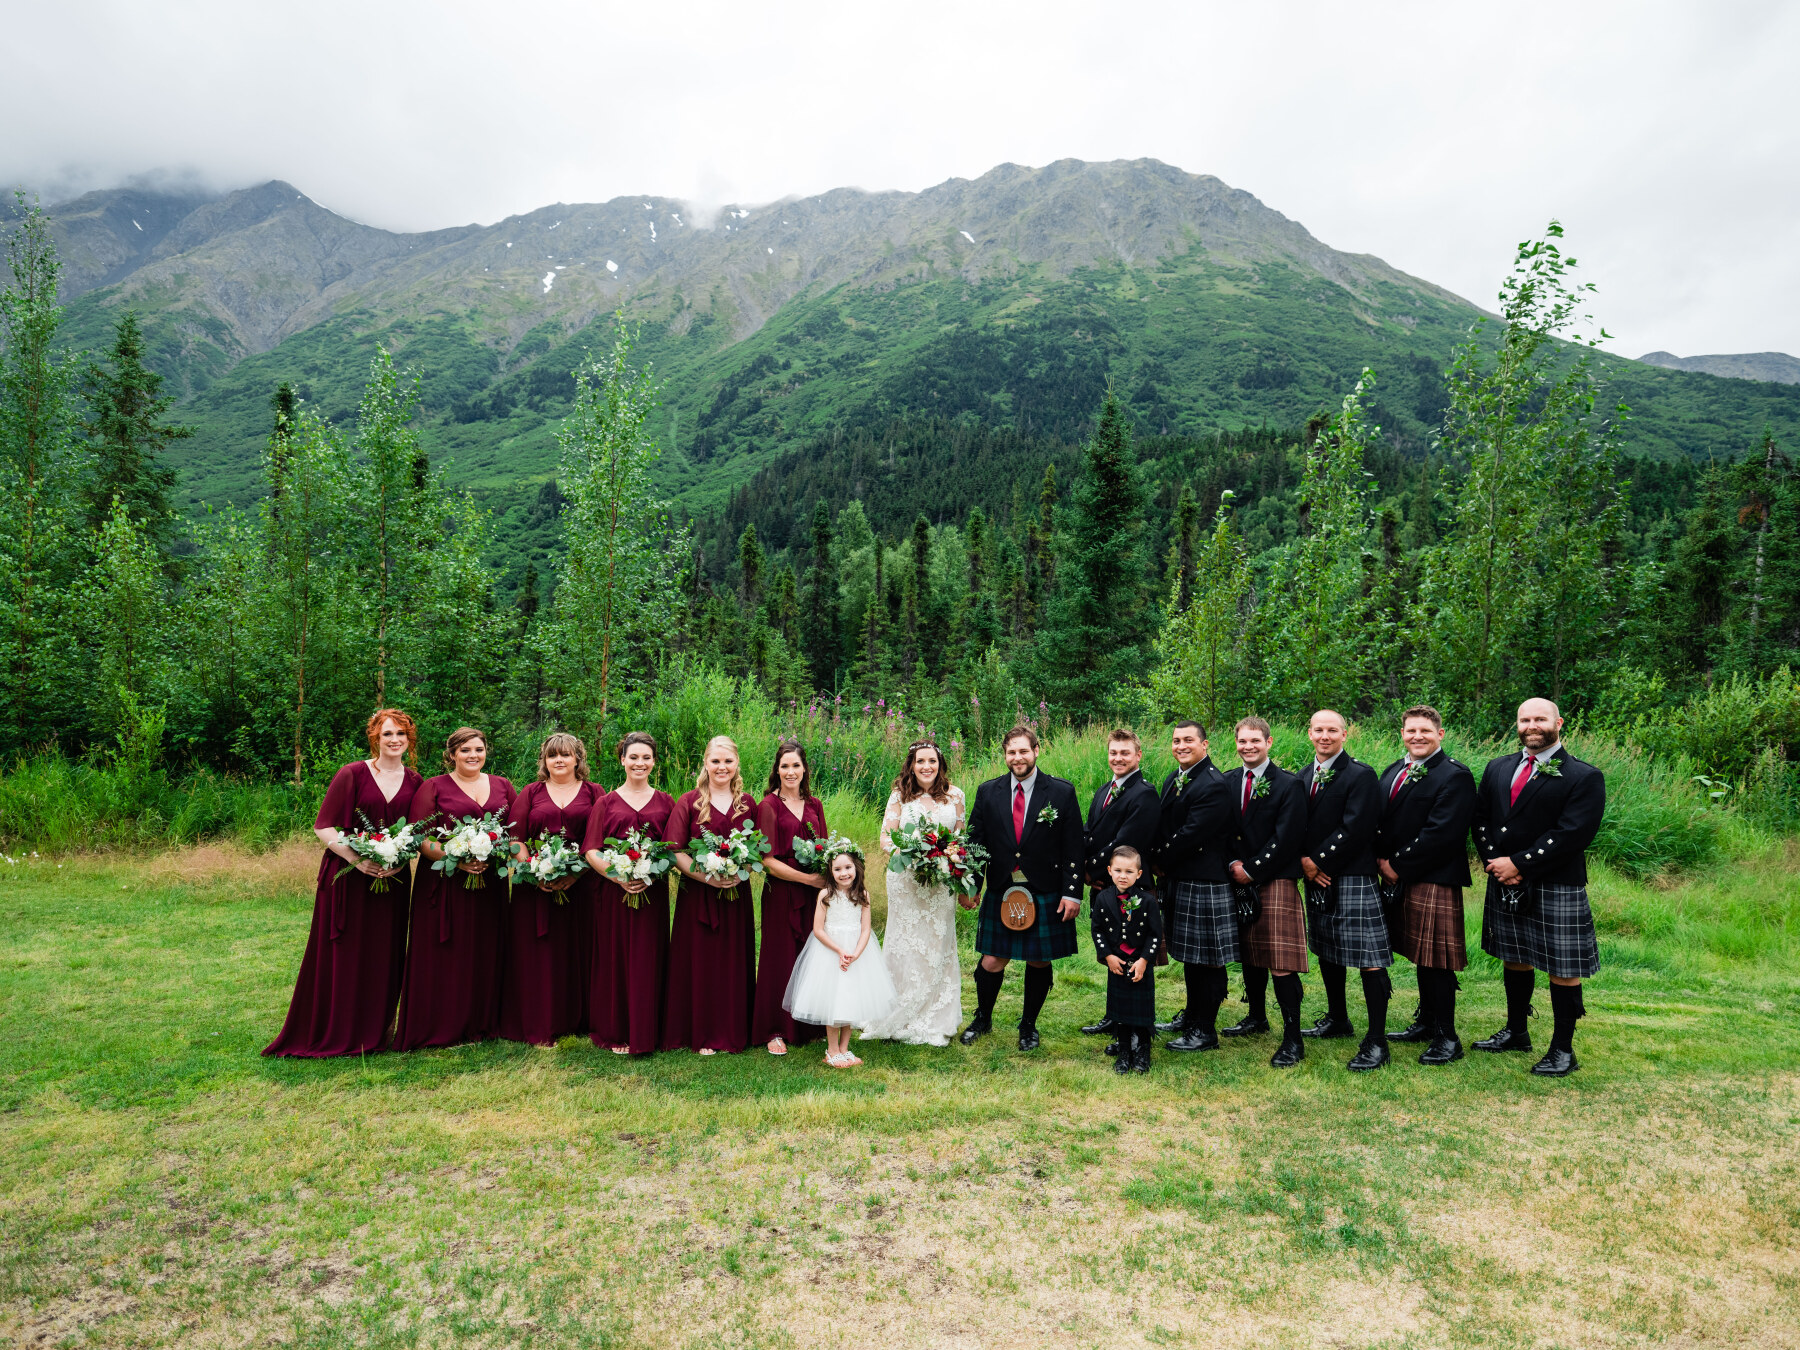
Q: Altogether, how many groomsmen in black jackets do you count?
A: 6